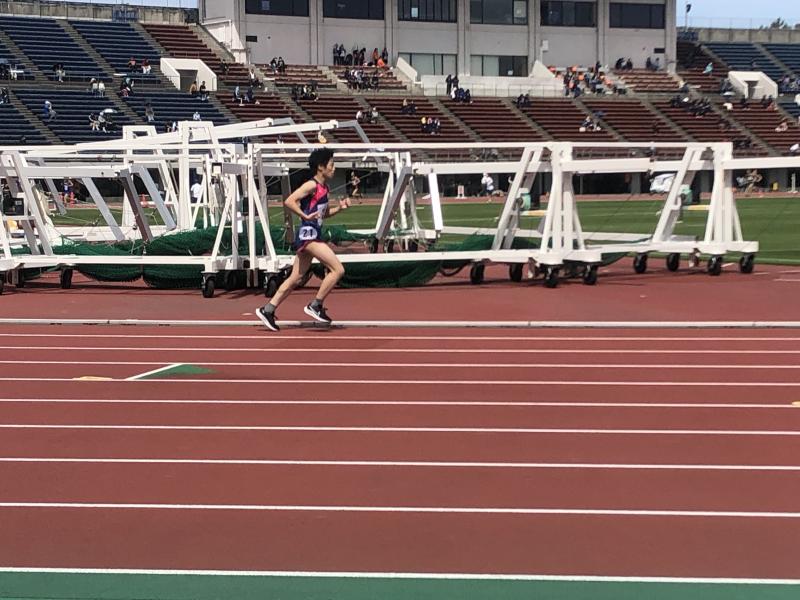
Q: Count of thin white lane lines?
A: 9